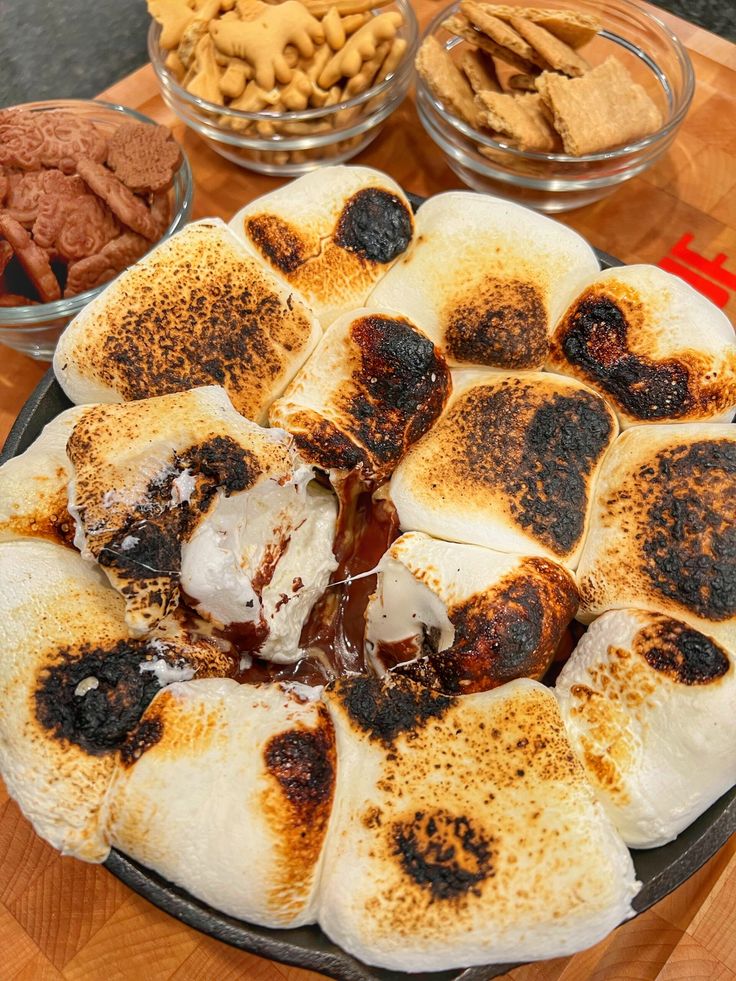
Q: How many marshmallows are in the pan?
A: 14